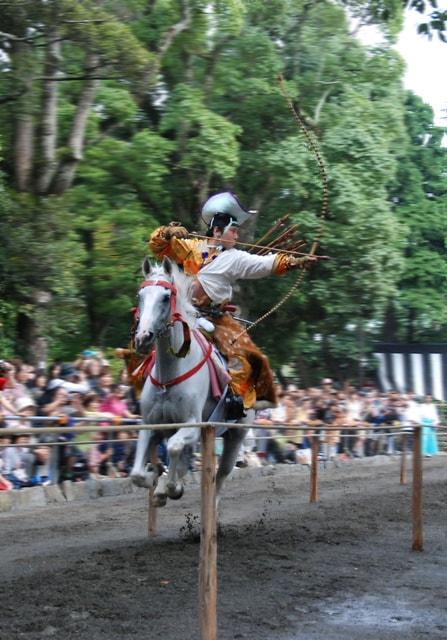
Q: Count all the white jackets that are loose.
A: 1